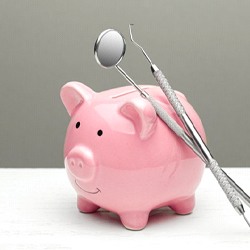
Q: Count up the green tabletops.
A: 0